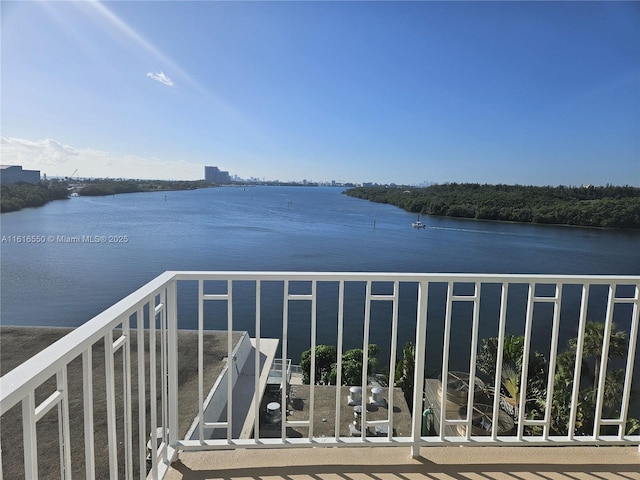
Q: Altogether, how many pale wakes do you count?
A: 1